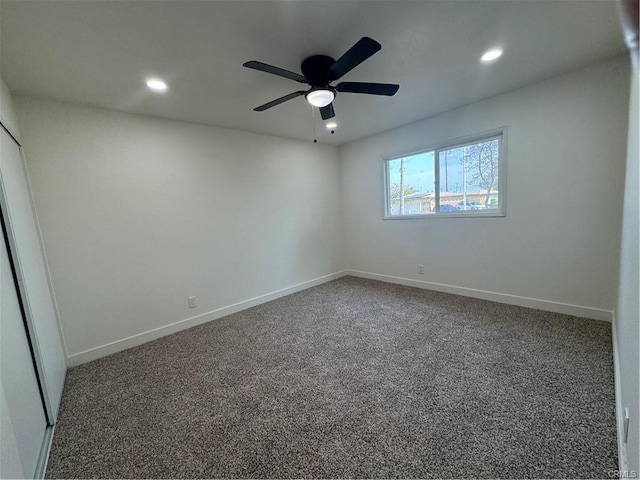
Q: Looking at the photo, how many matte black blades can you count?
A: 5